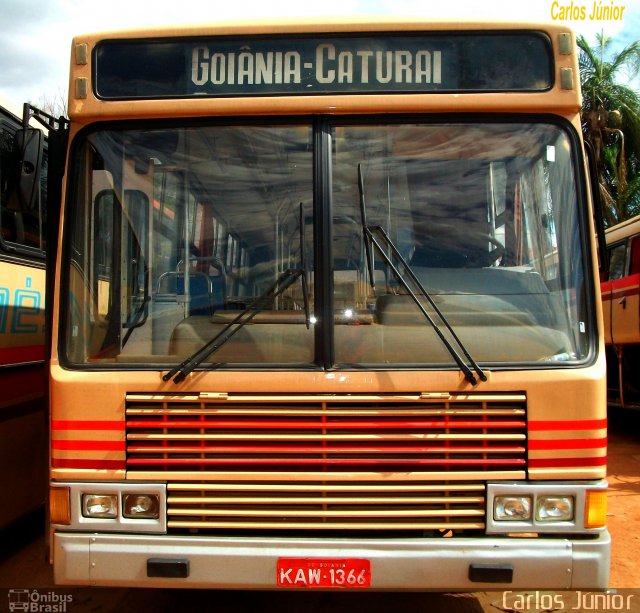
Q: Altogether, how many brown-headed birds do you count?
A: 0